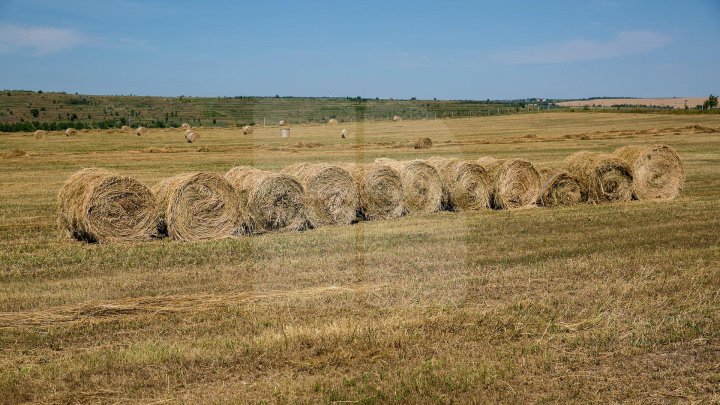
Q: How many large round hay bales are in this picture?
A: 11